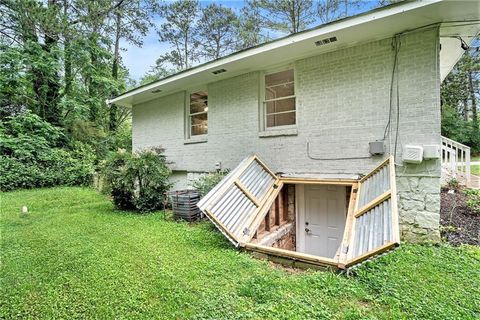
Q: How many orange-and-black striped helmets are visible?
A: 0